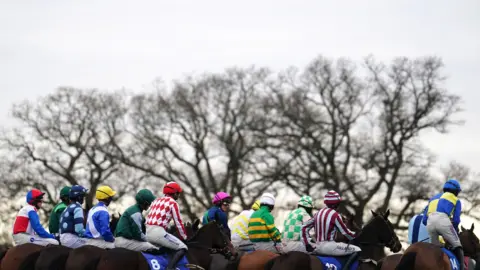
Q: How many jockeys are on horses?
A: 13